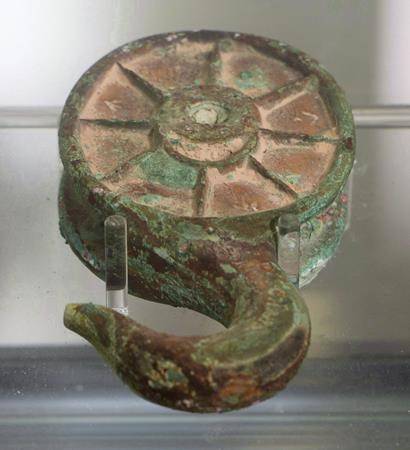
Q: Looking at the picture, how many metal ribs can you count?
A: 8